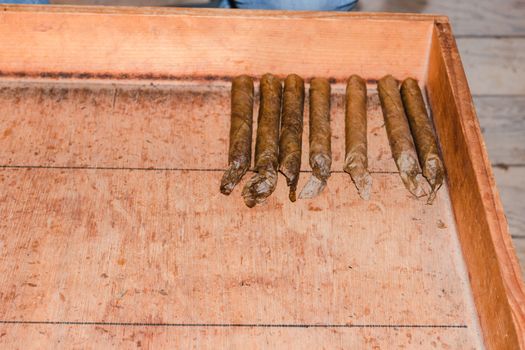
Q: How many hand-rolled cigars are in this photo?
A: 7